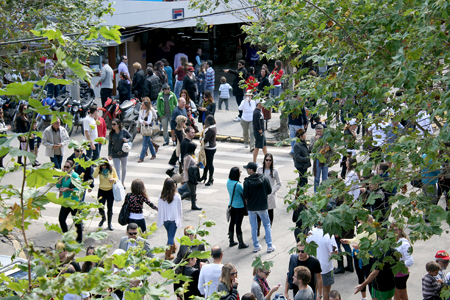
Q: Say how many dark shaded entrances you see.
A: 1